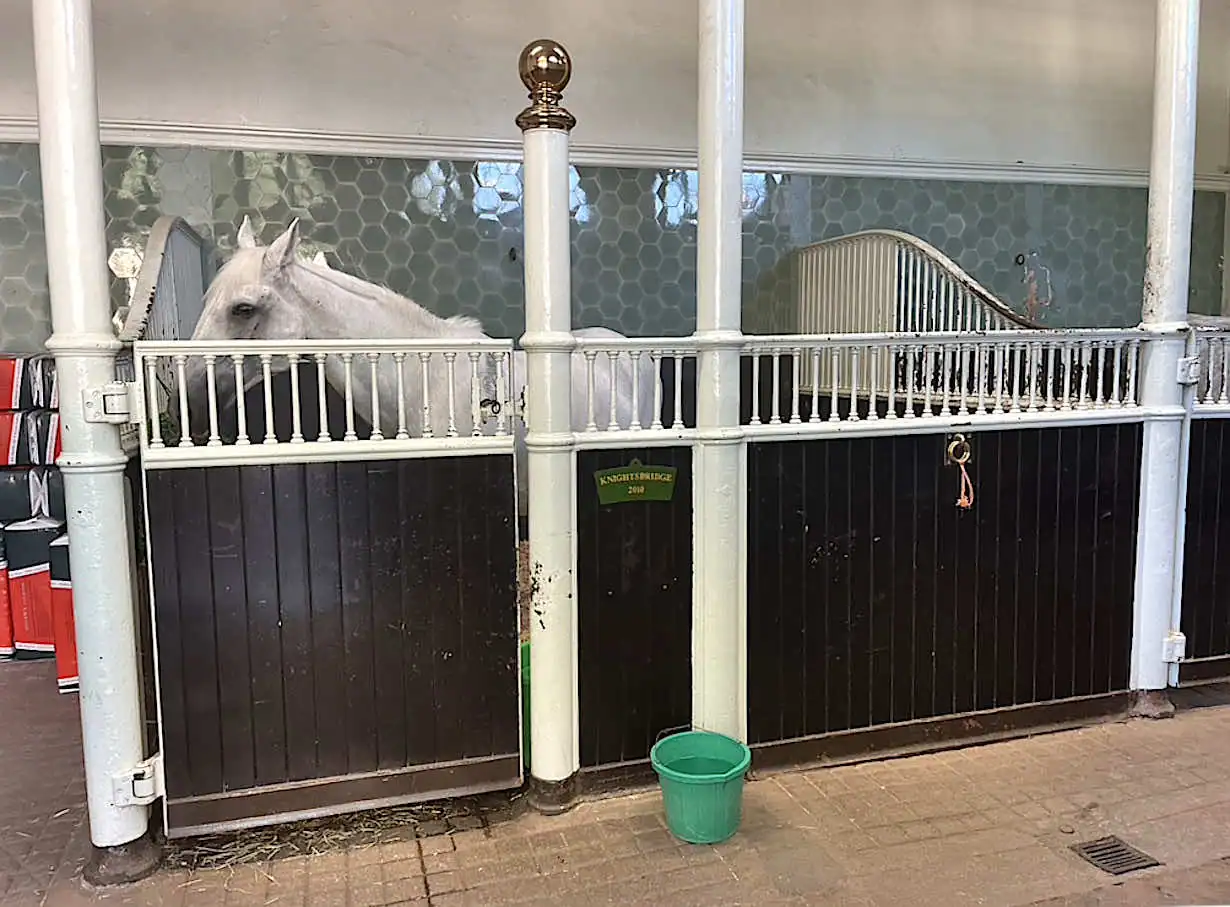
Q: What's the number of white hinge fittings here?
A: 4